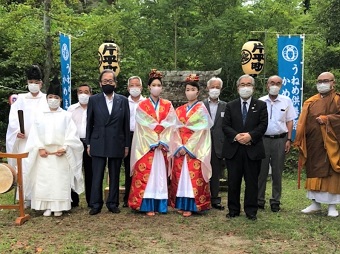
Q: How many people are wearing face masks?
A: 11